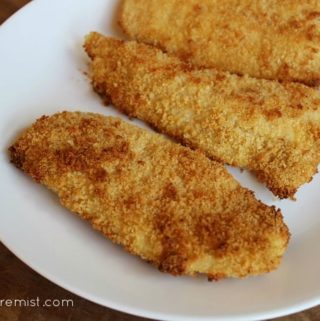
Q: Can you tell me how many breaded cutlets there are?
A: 3